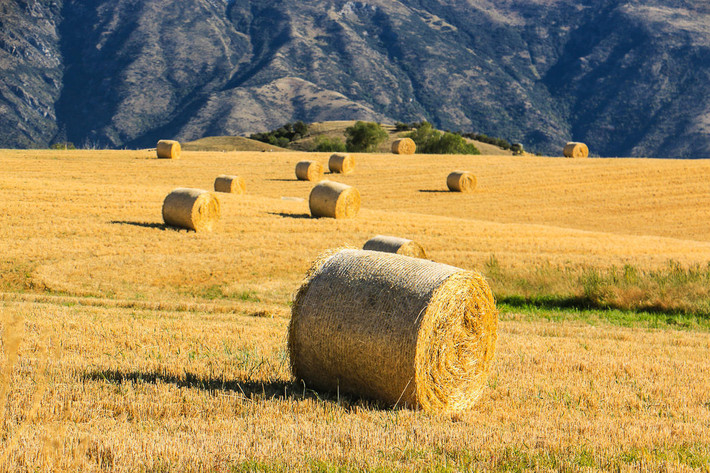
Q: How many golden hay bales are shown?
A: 11